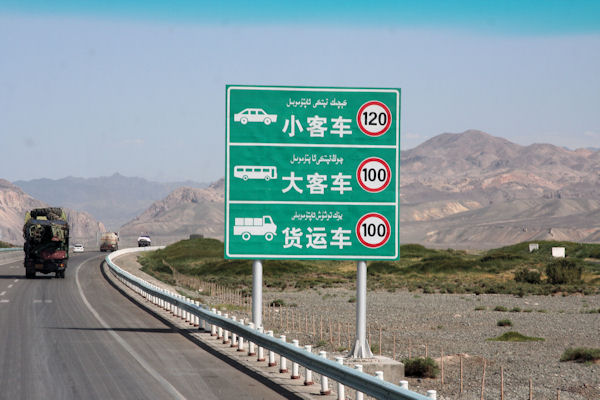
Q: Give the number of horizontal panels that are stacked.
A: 3